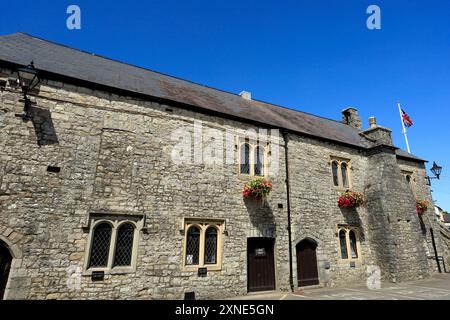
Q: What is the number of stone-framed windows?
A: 6